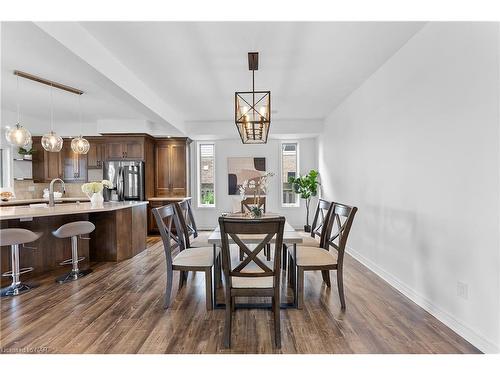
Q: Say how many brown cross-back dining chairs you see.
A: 6